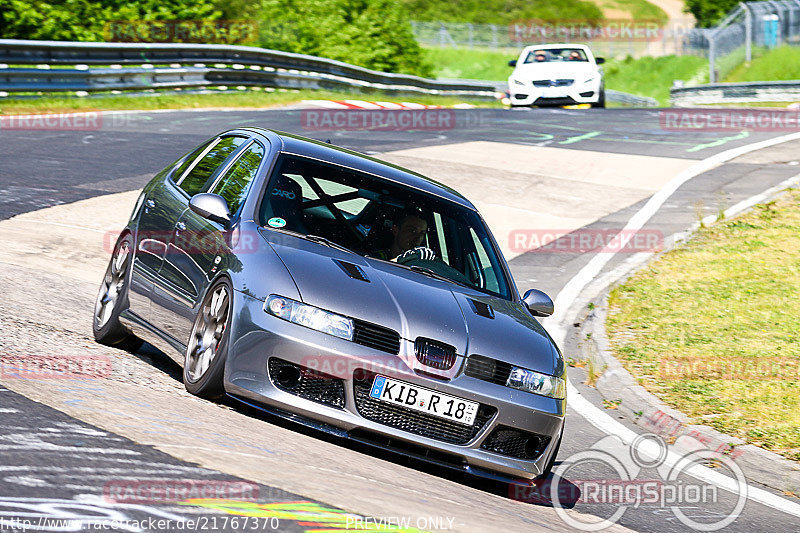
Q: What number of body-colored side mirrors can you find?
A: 2